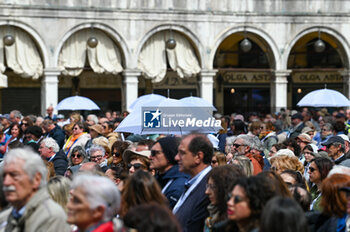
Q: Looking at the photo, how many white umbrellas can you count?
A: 5